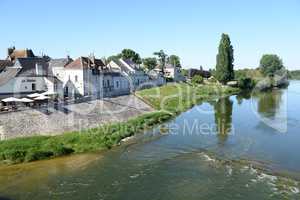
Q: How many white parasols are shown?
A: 5